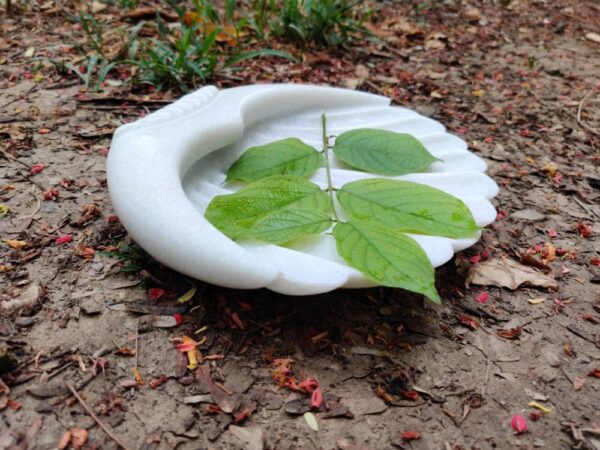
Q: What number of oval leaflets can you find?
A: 6